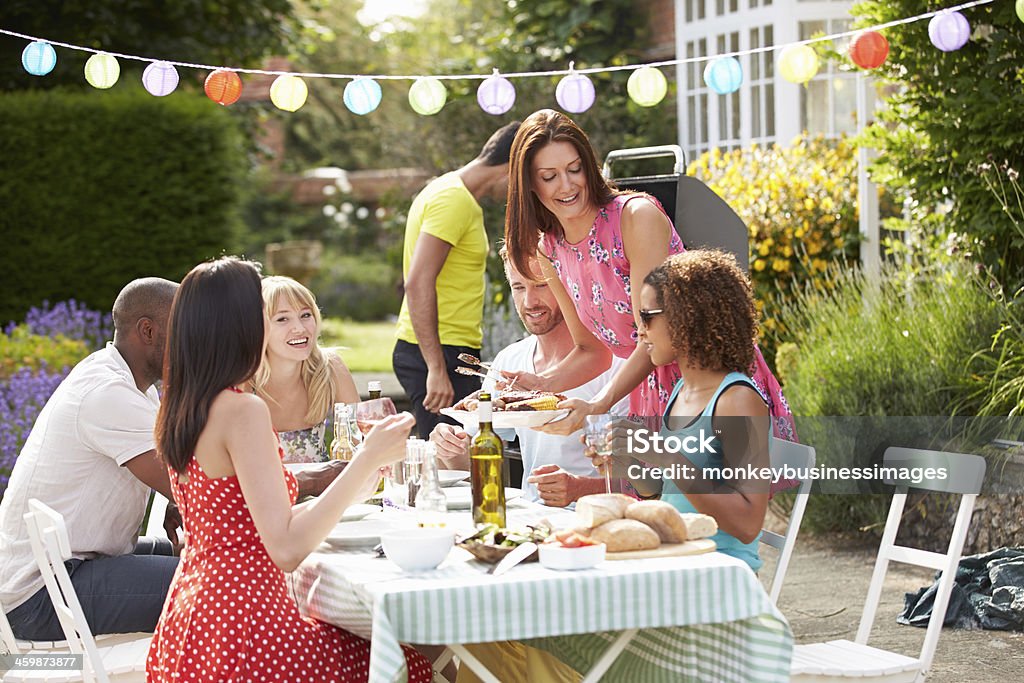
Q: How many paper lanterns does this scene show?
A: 15